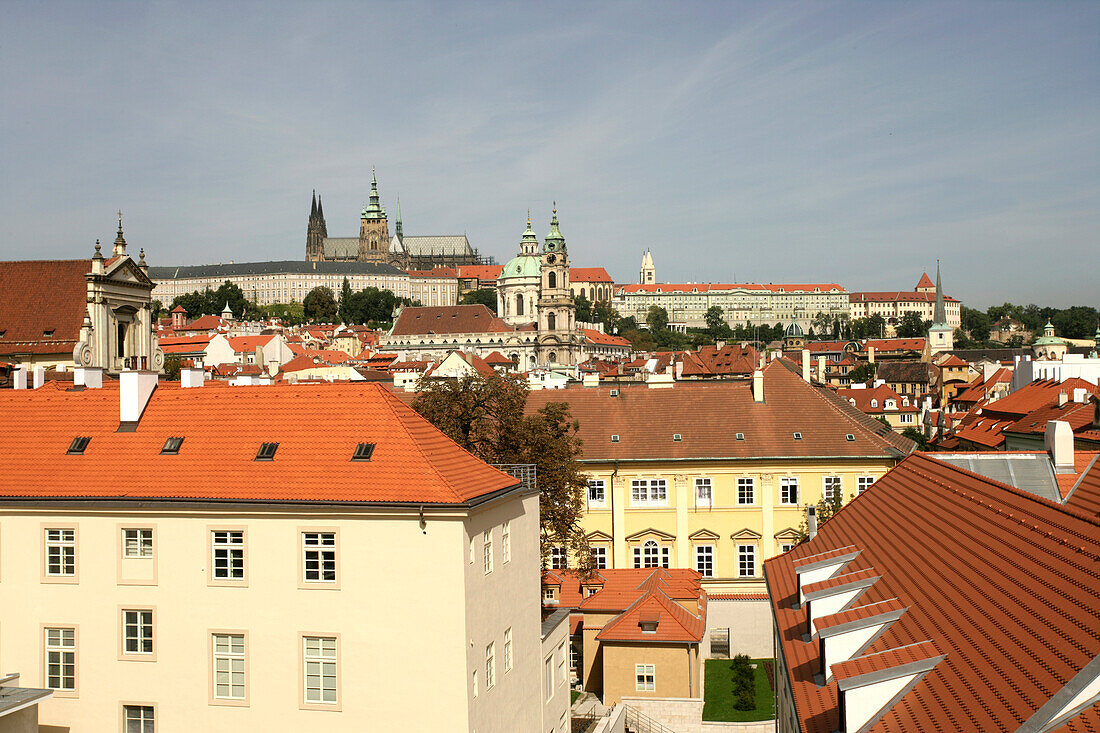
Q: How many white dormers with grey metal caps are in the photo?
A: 4